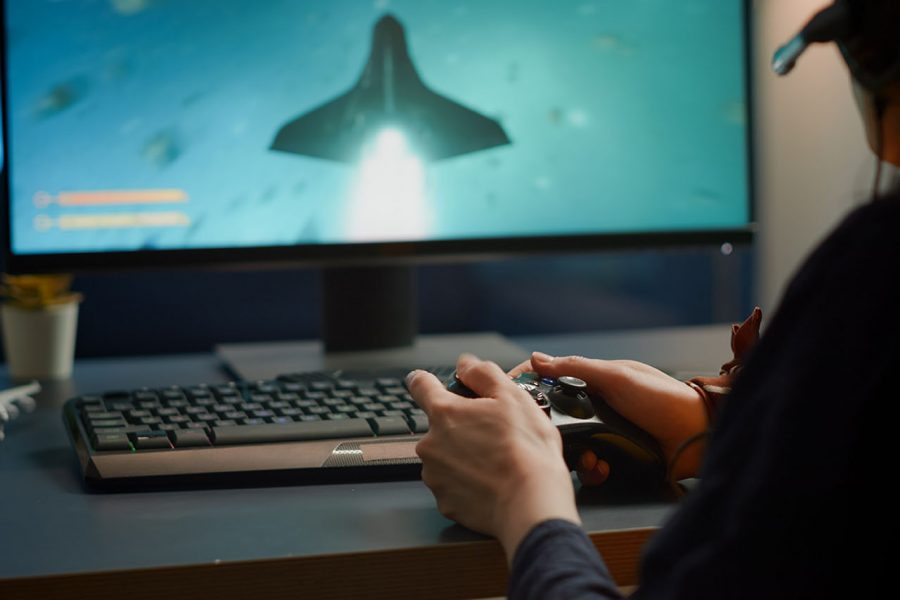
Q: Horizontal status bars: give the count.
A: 2